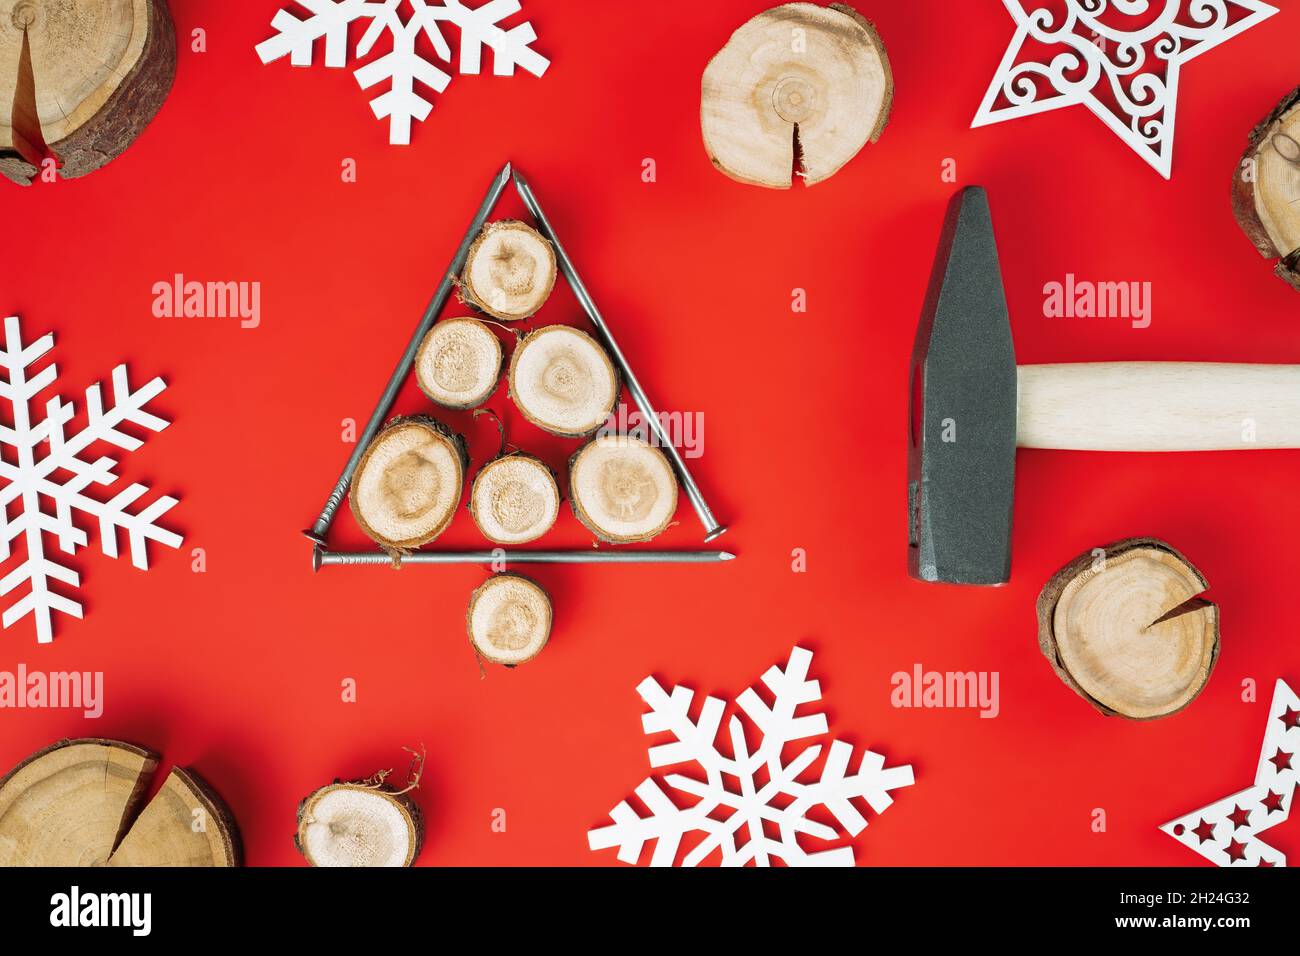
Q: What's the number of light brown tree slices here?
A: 13